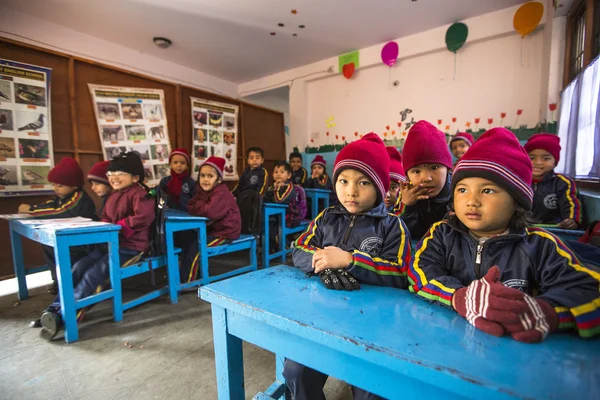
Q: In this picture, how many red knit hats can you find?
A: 11